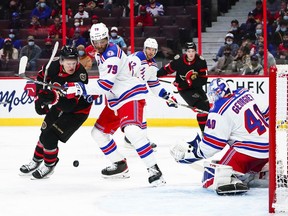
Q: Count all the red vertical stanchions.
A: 4